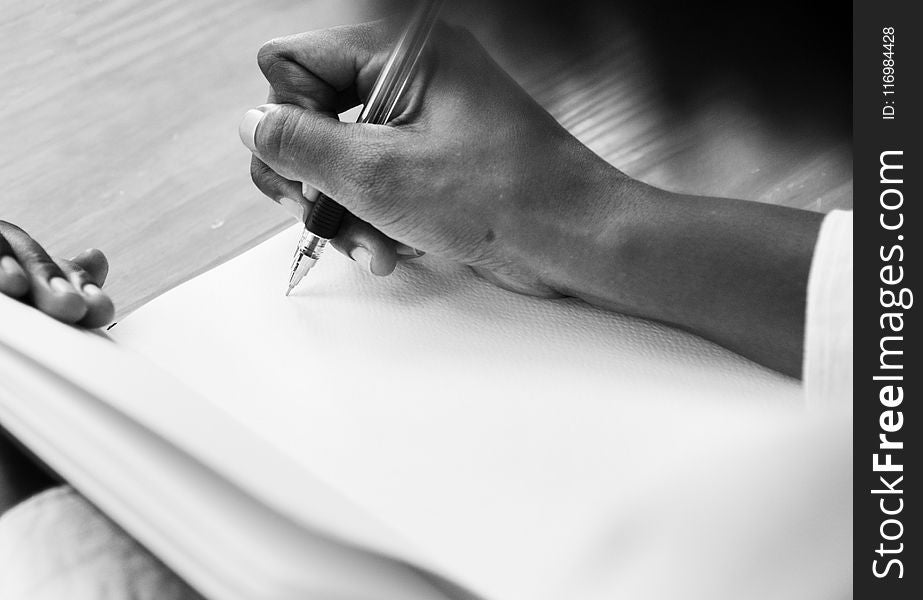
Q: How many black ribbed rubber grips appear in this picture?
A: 1